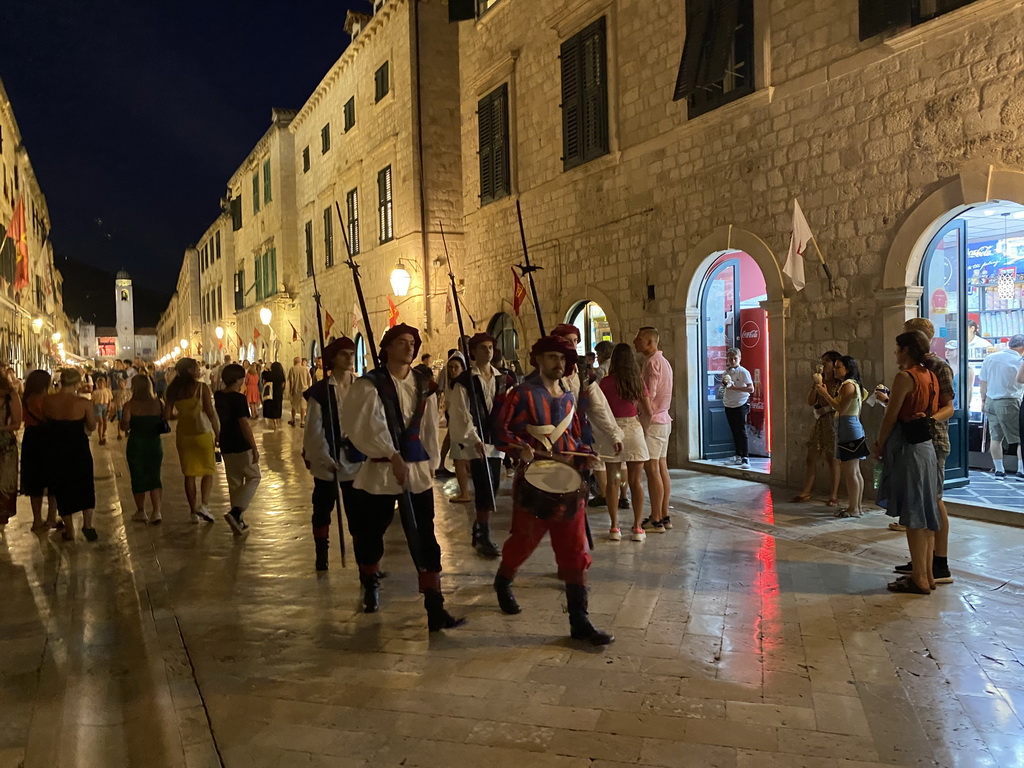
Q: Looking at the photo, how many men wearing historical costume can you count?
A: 5